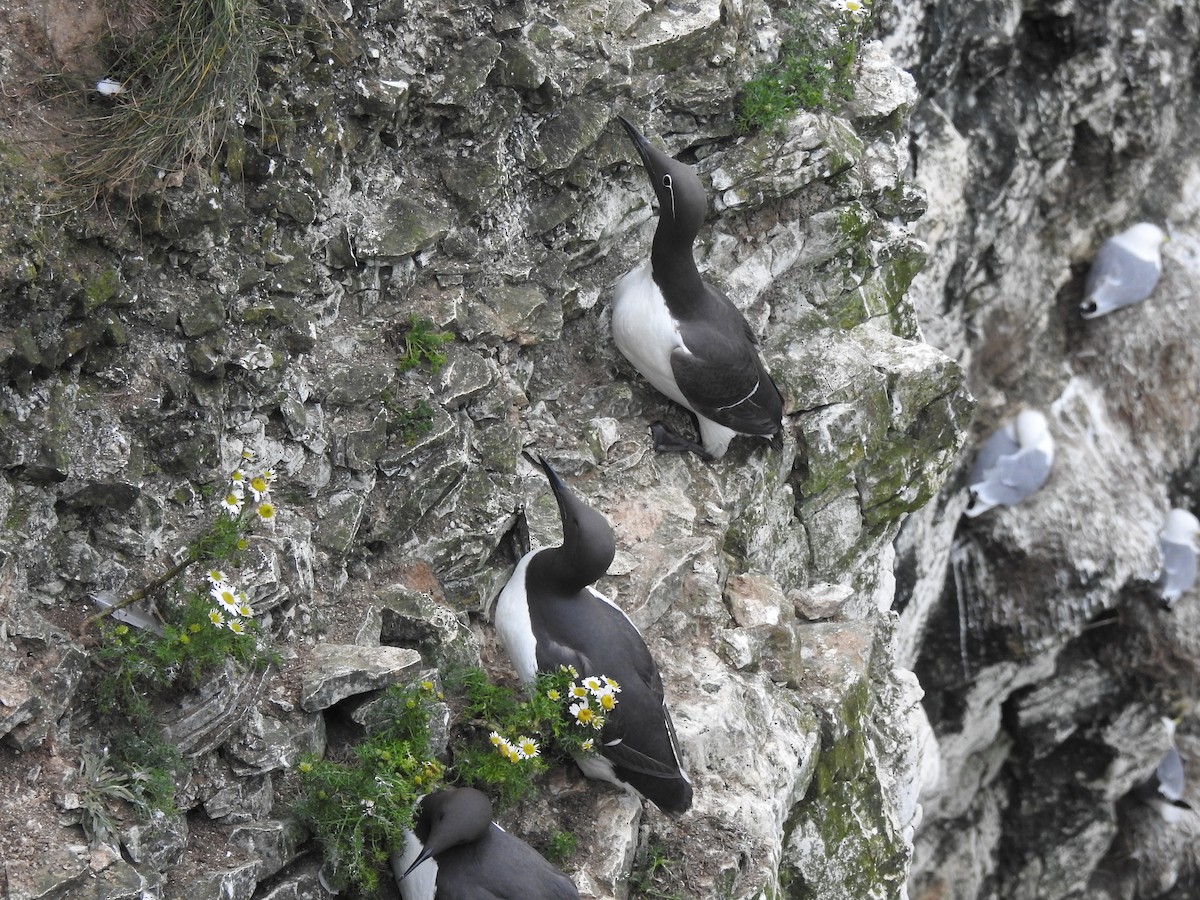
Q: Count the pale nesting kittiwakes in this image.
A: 4